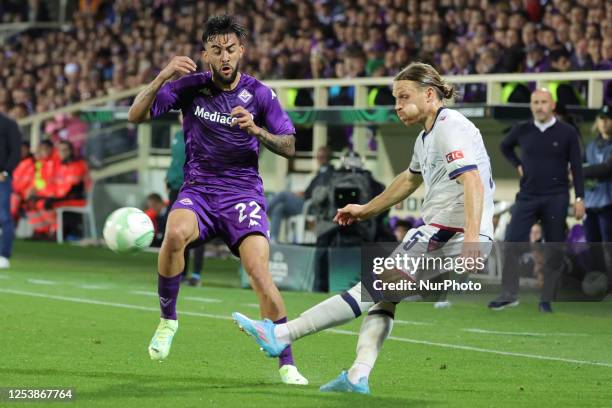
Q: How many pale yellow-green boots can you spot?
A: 2